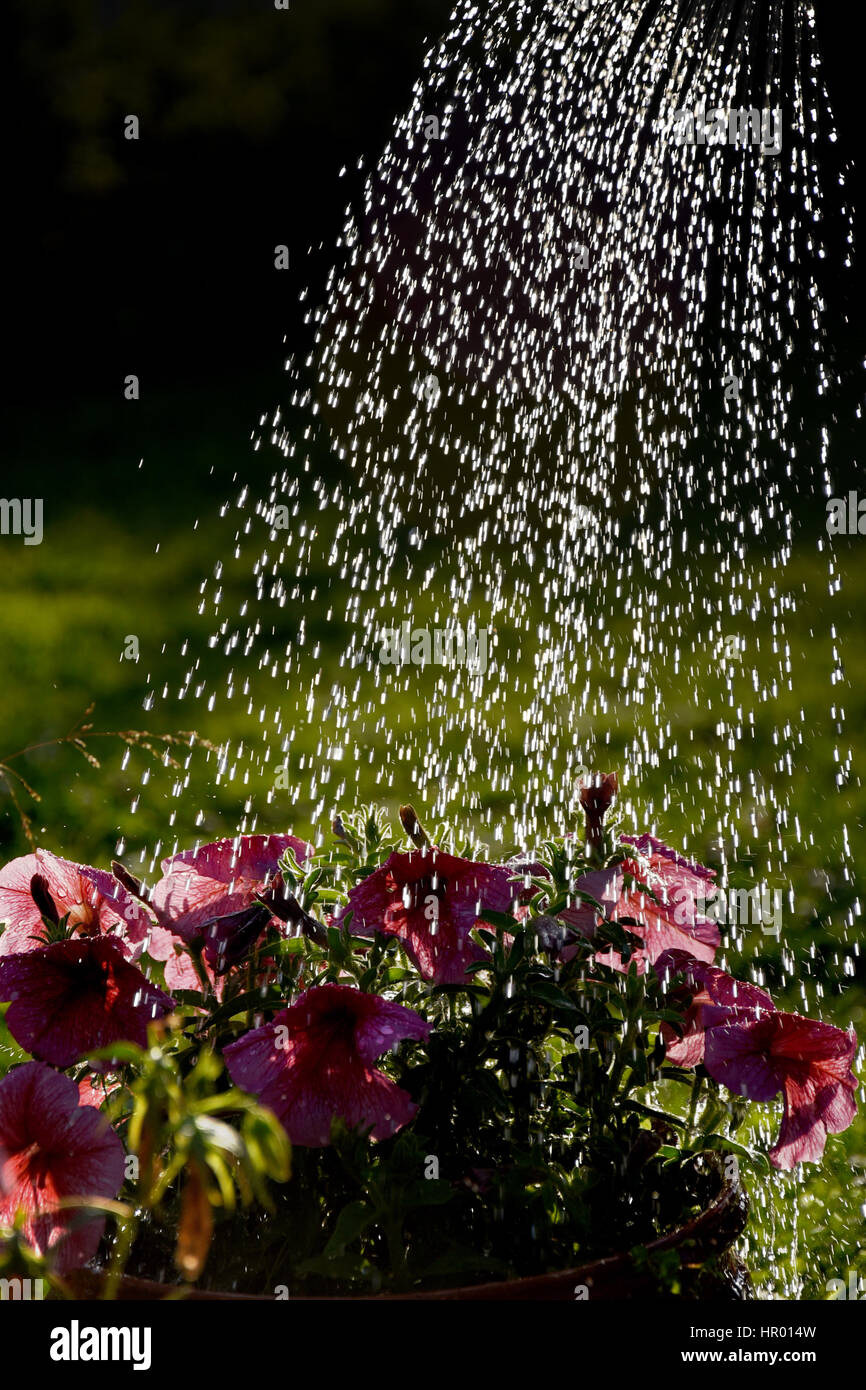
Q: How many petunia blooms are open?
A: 9